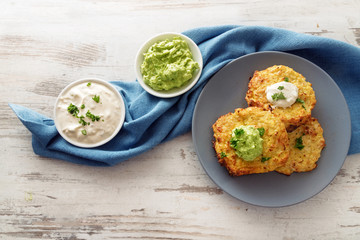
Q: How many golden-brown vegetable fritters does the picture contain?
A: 3